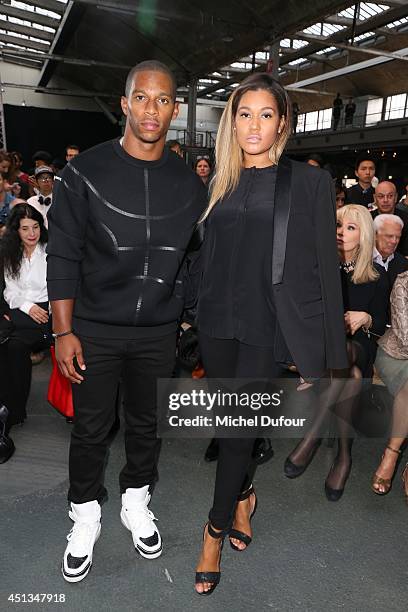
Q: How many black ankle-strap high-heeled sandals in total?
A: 2